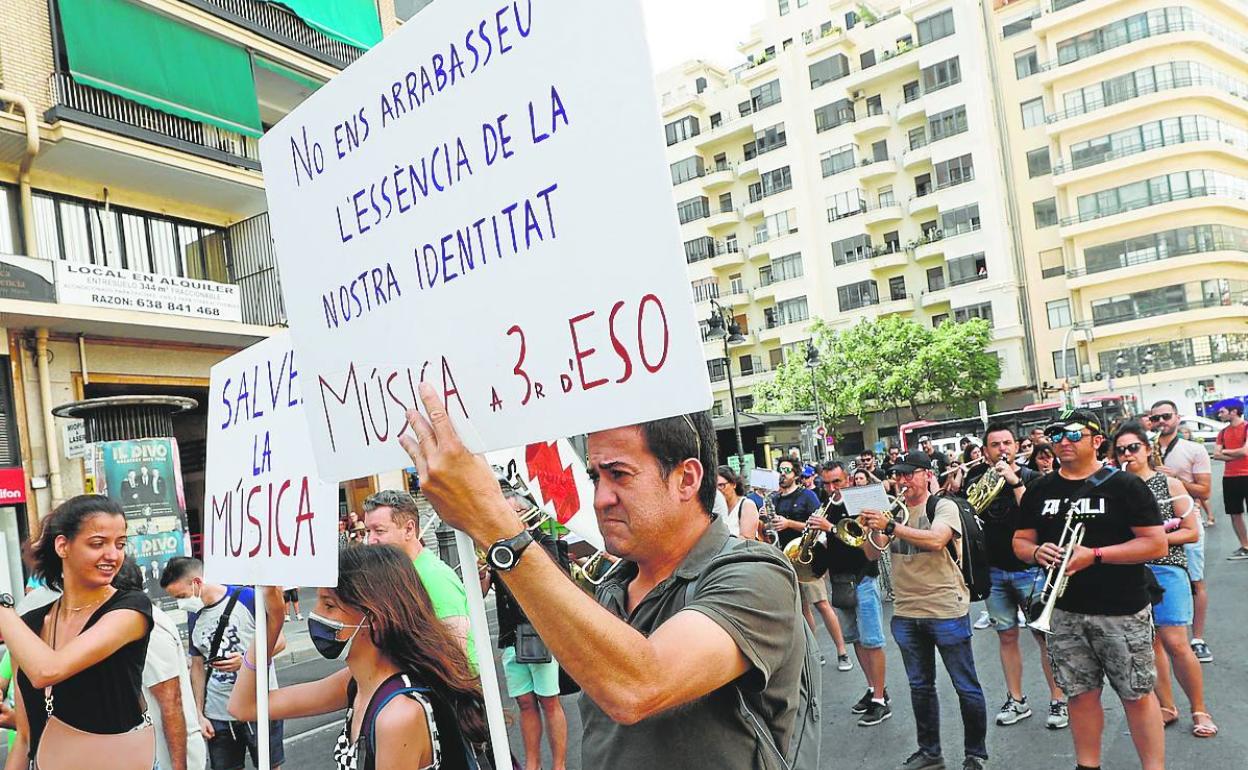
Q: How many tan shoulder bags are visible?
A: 1